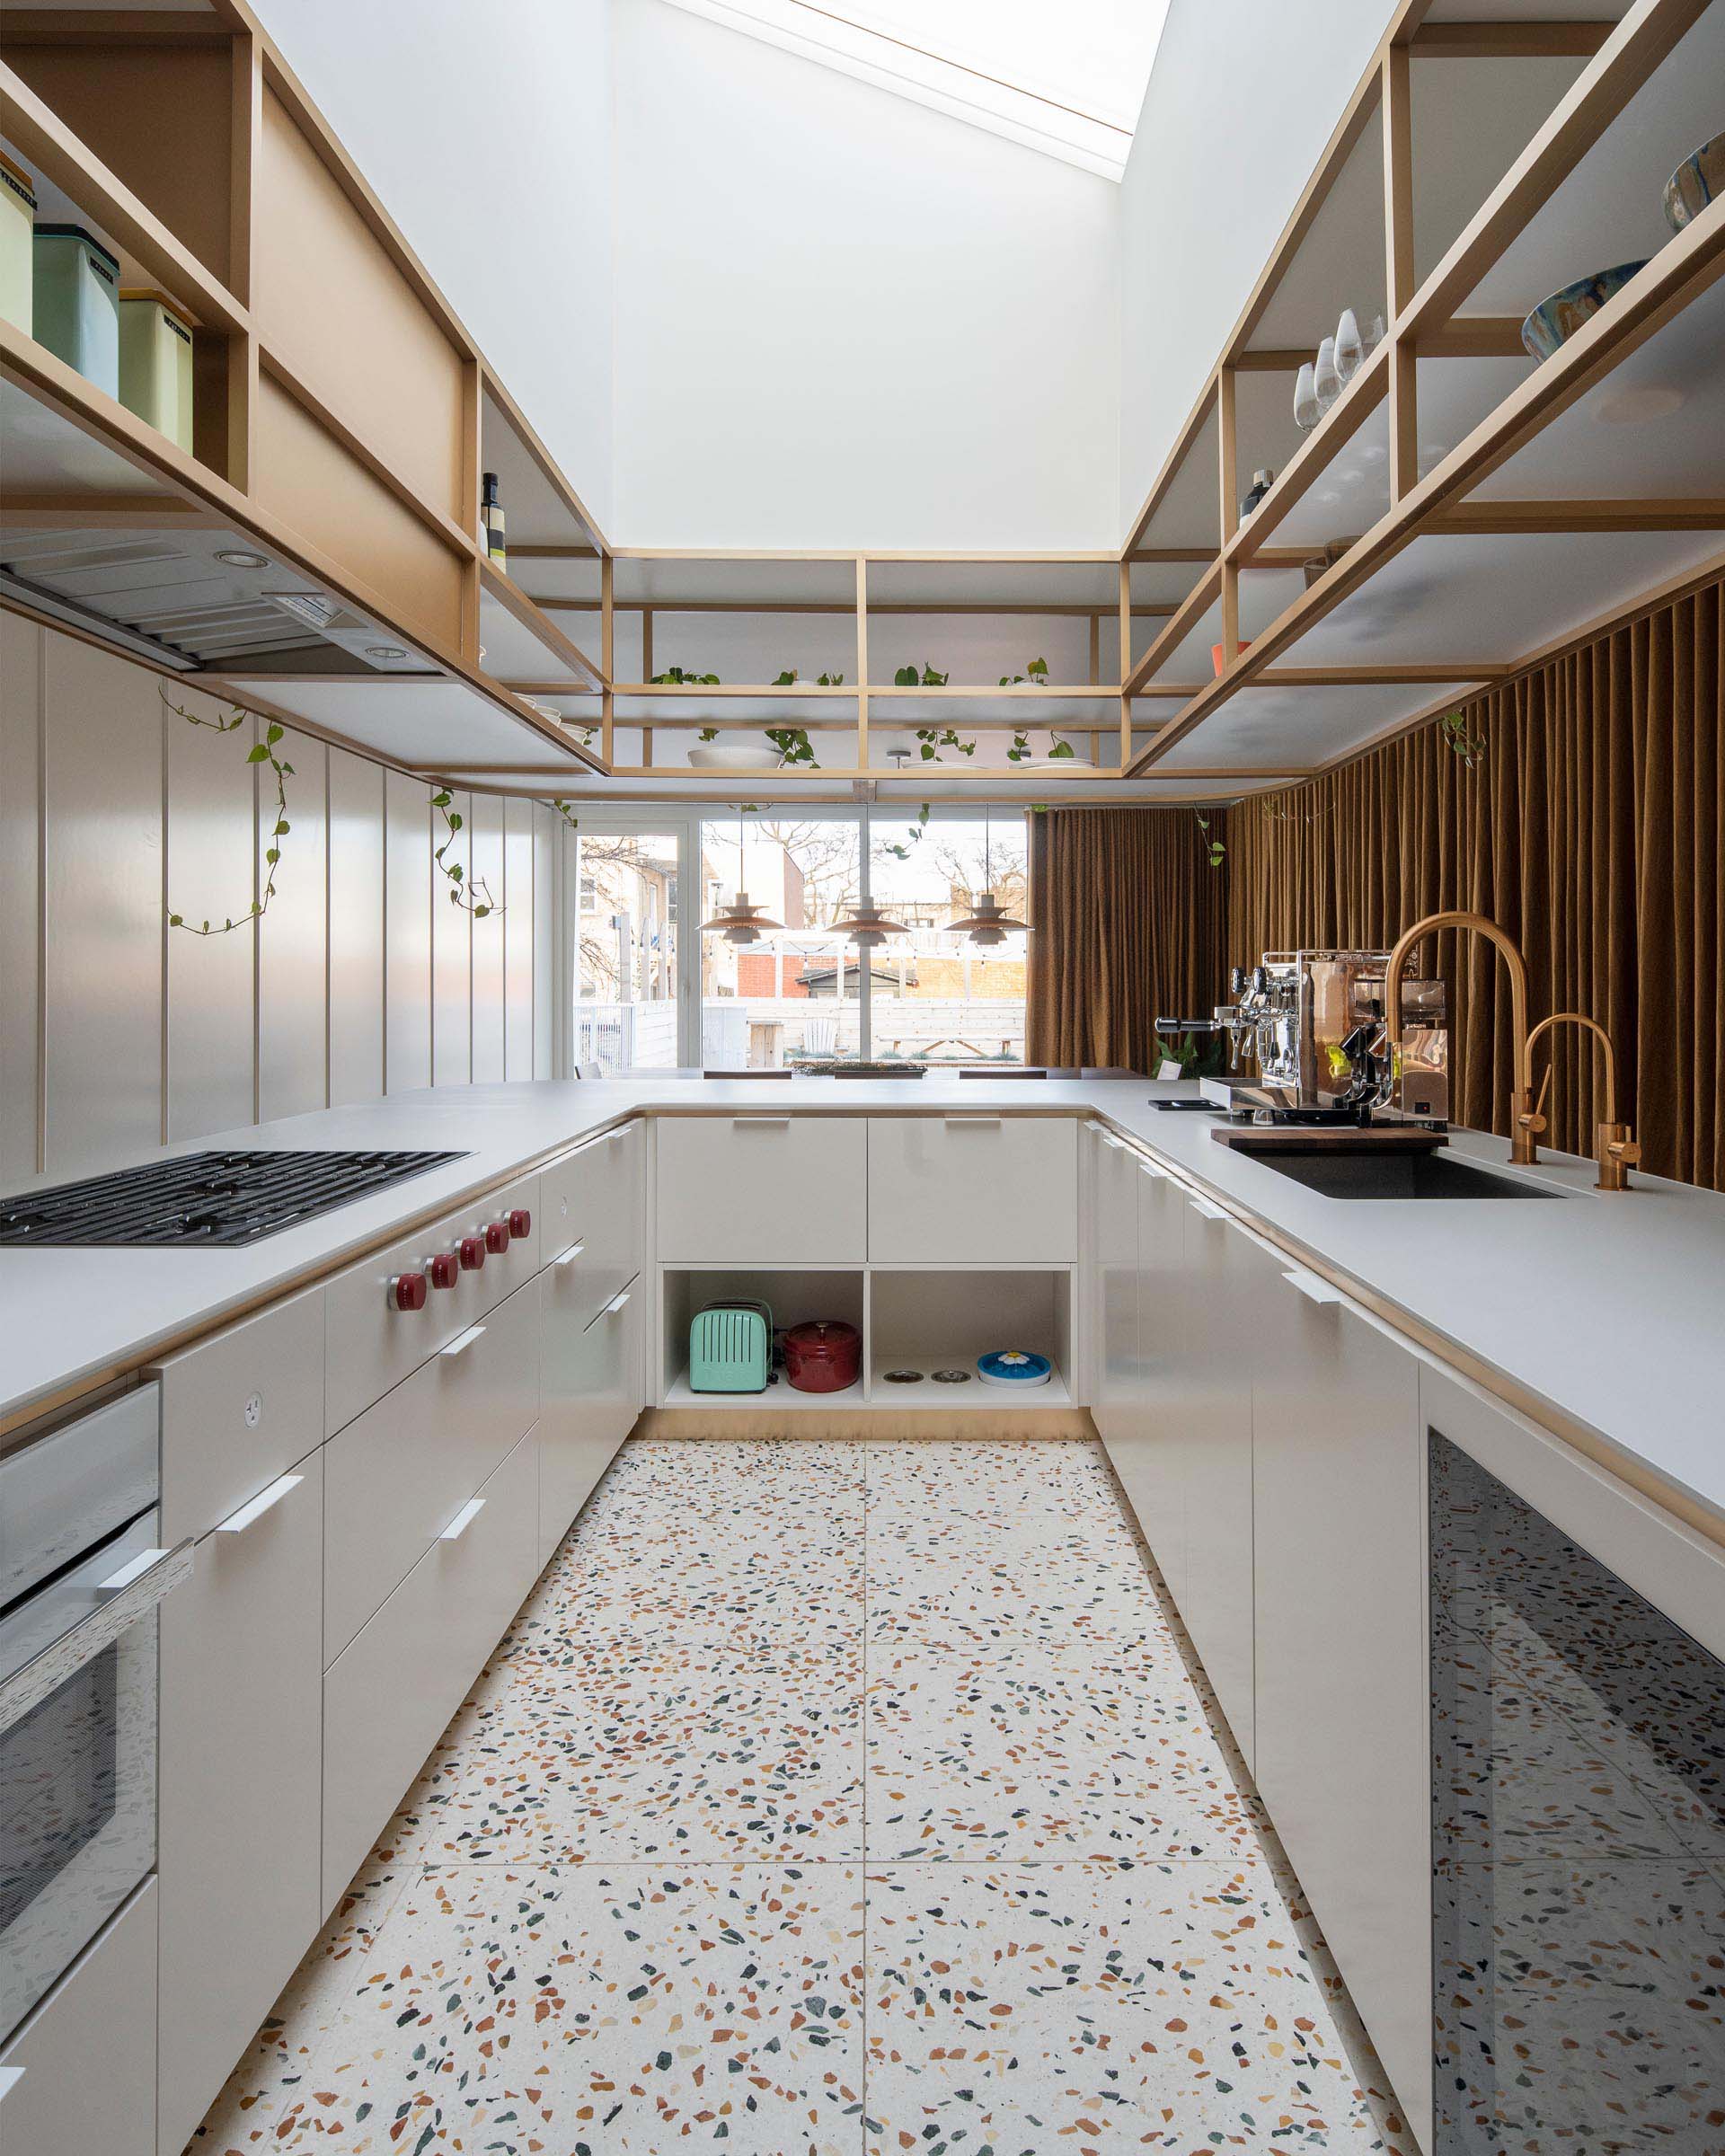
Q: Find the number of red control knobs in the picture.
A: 5